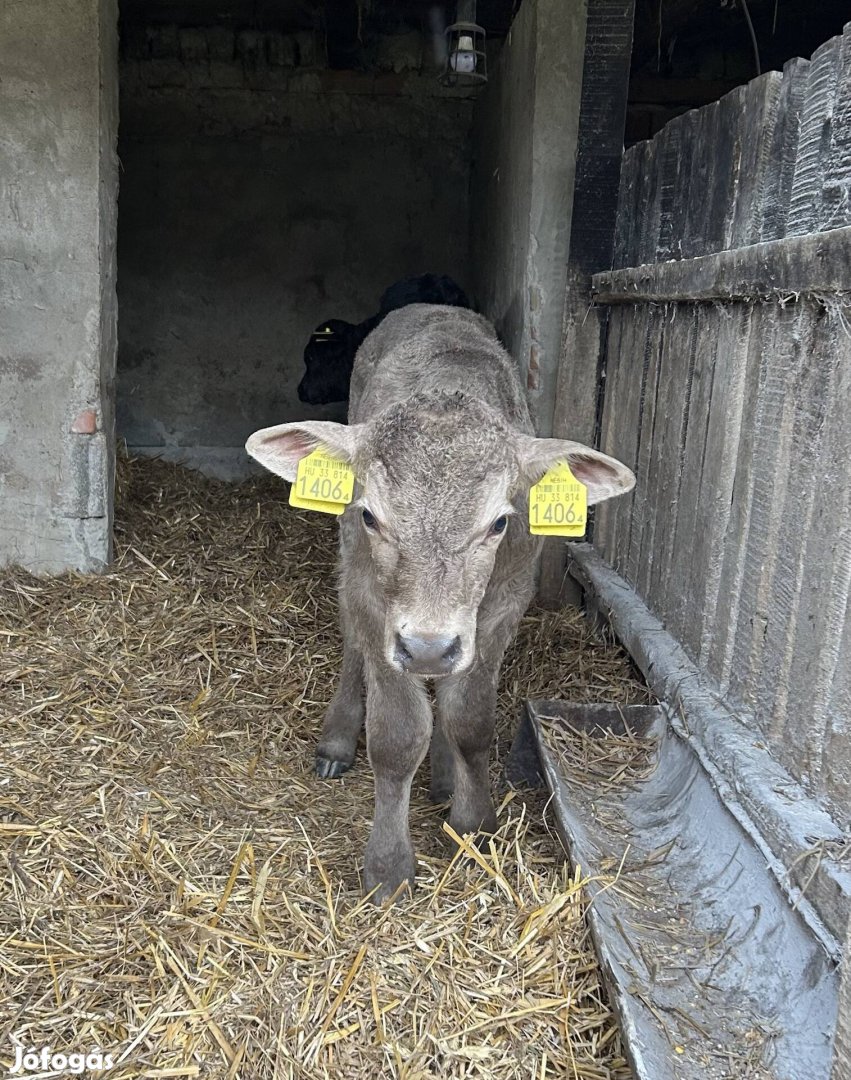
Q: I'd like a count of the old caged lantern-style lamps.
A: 1